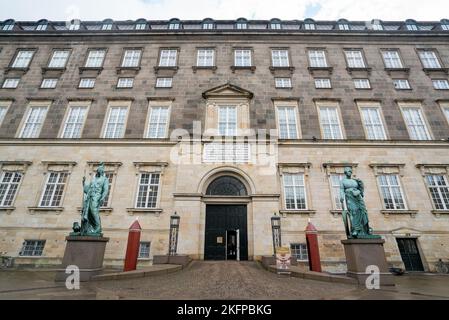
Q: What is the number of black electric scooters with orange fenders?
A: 0